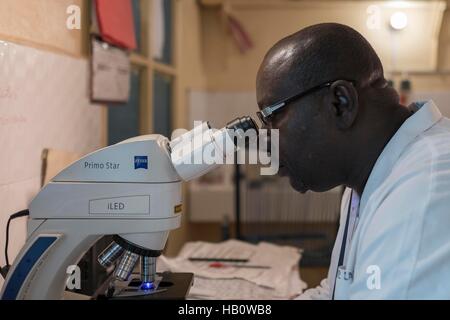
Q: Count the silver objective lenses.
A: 3